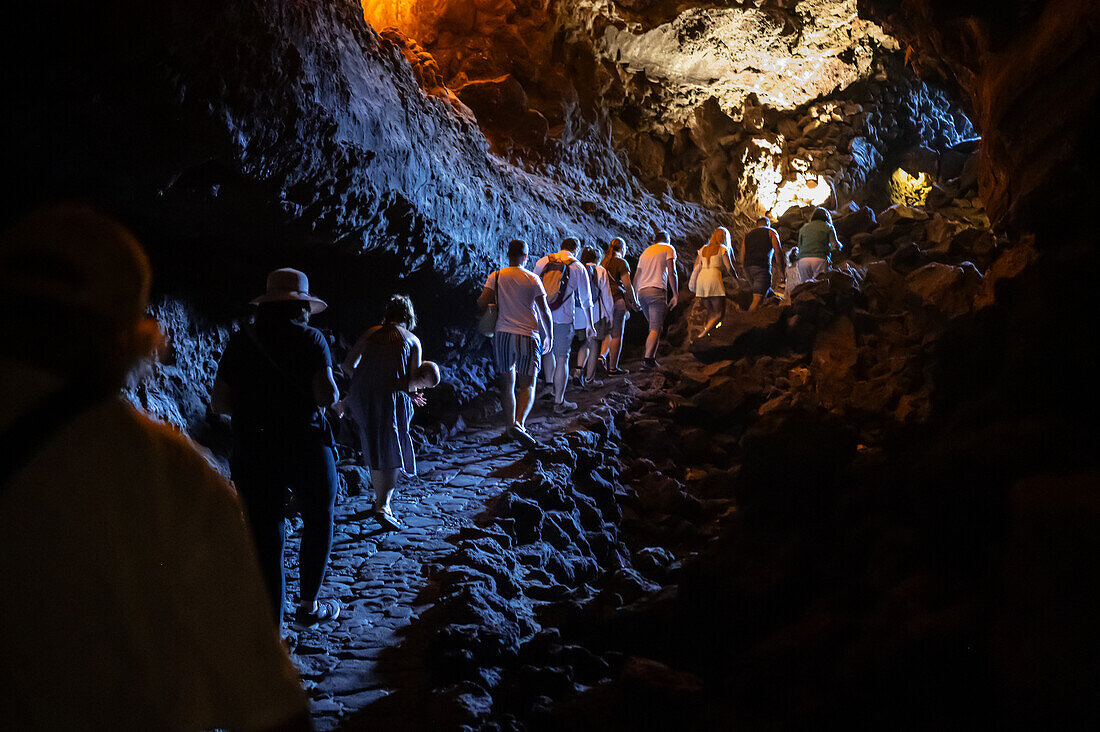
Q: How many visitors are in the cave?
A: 13